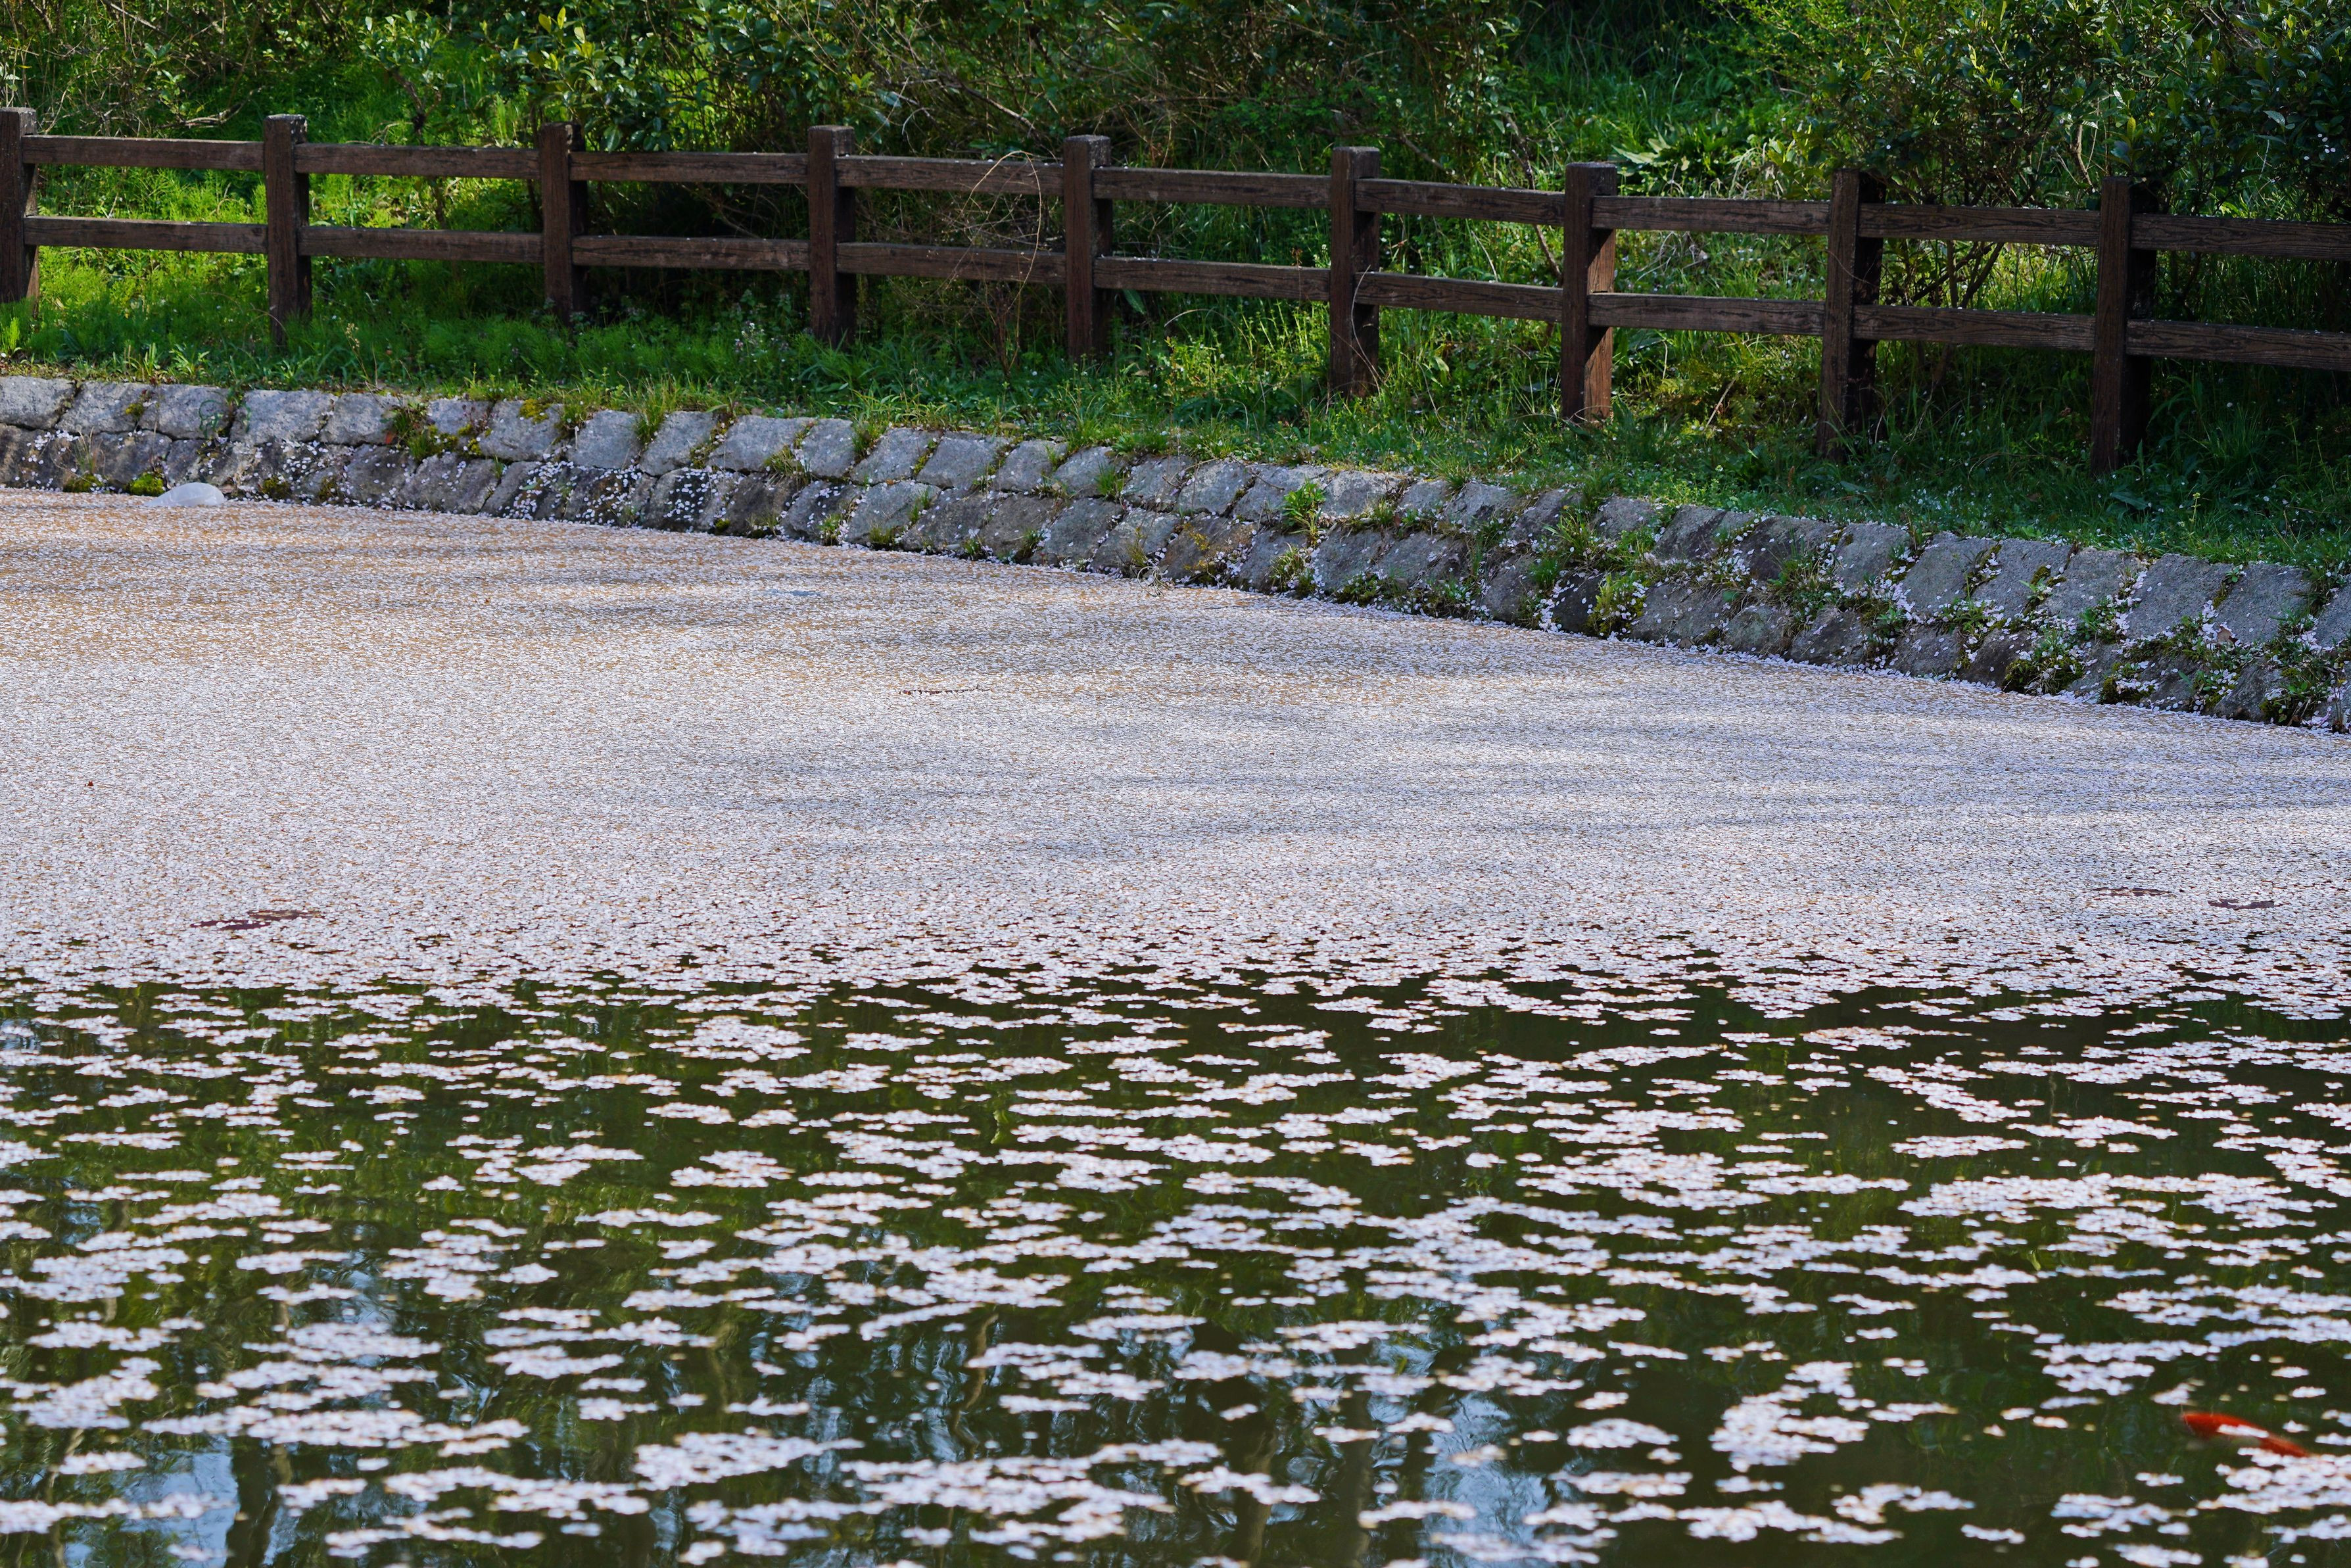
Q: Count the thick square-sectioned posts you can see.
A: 9